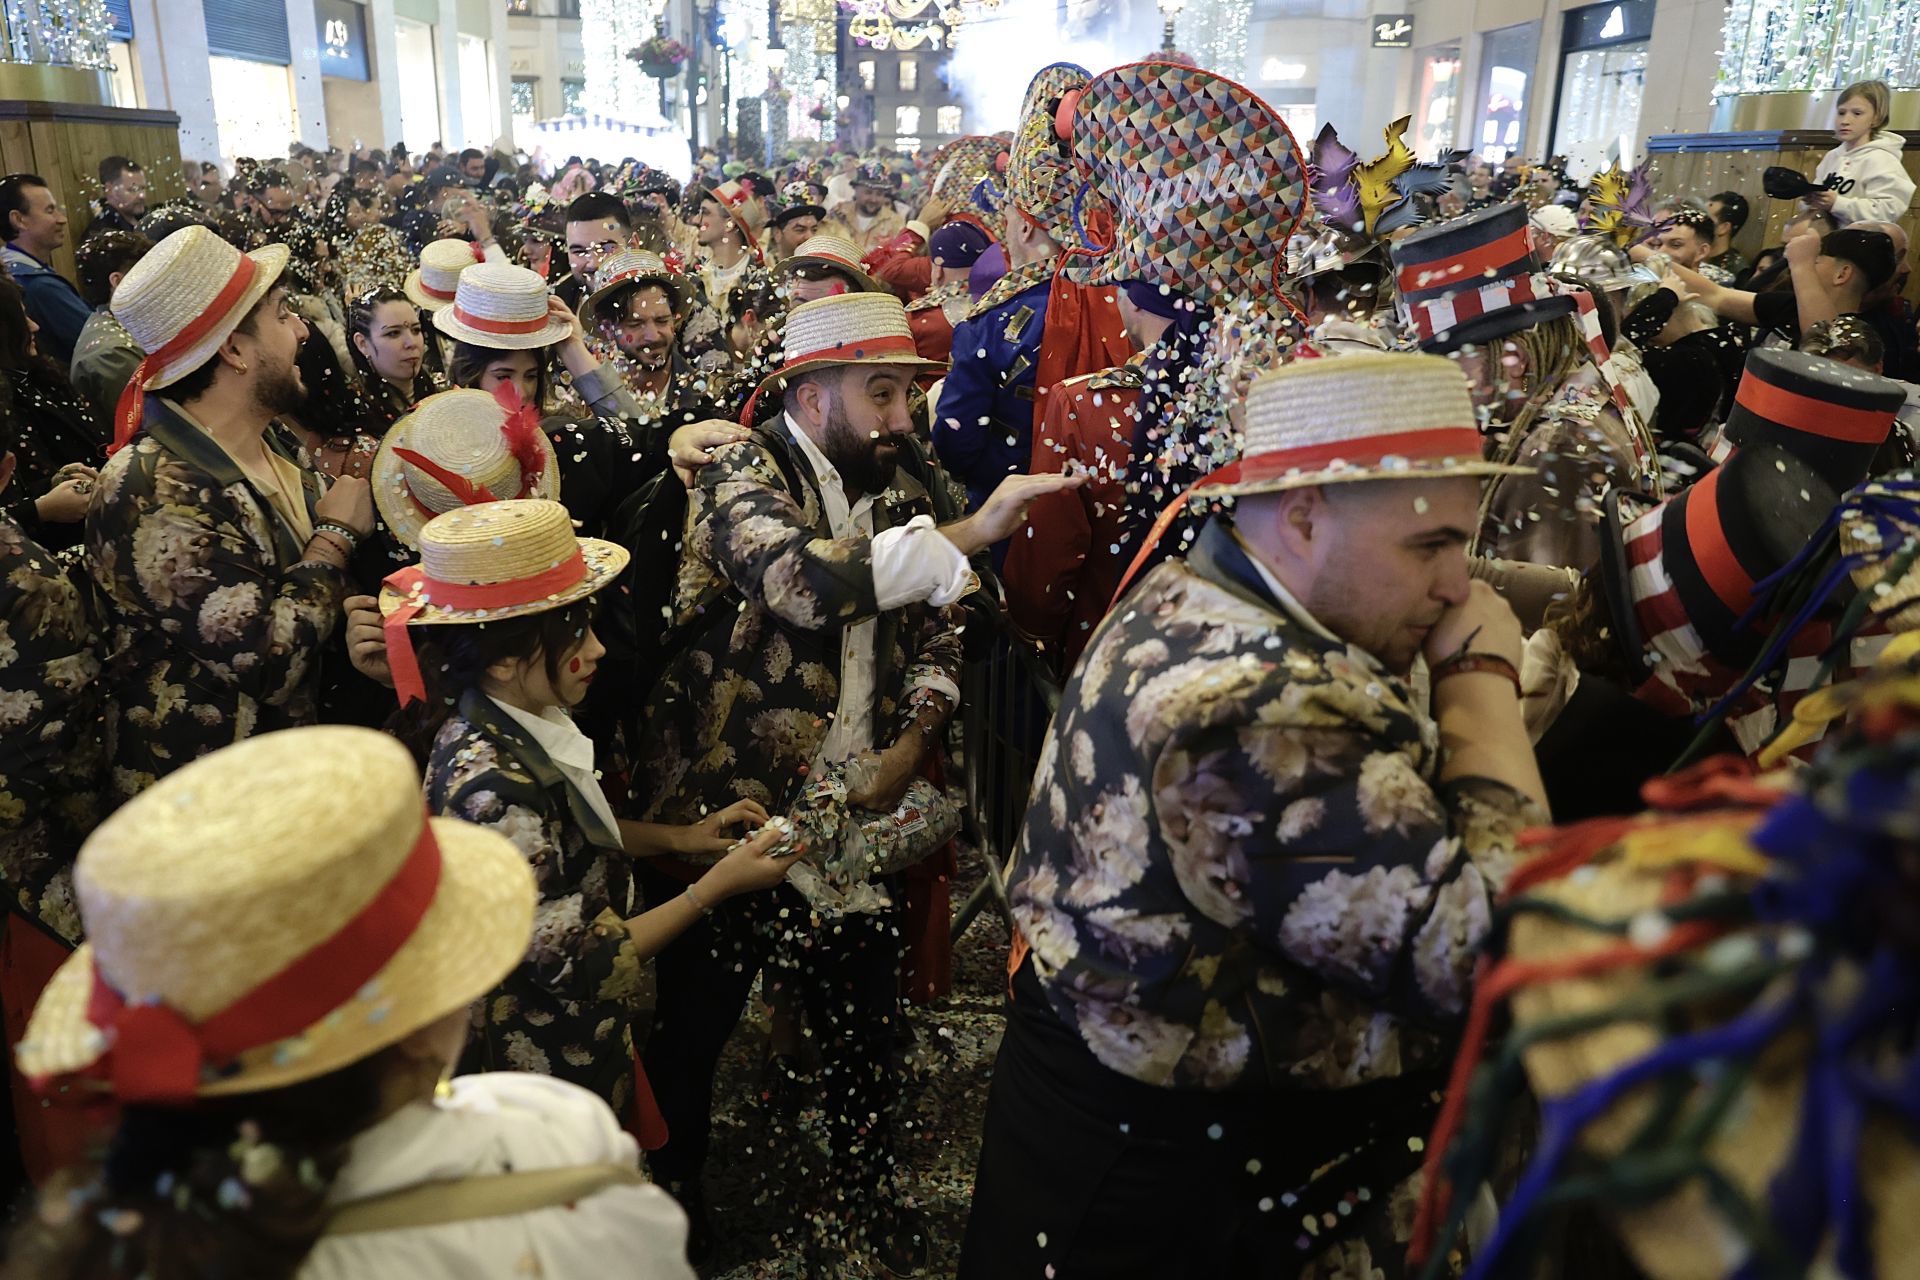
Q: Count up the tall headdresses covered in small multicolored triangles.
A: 3